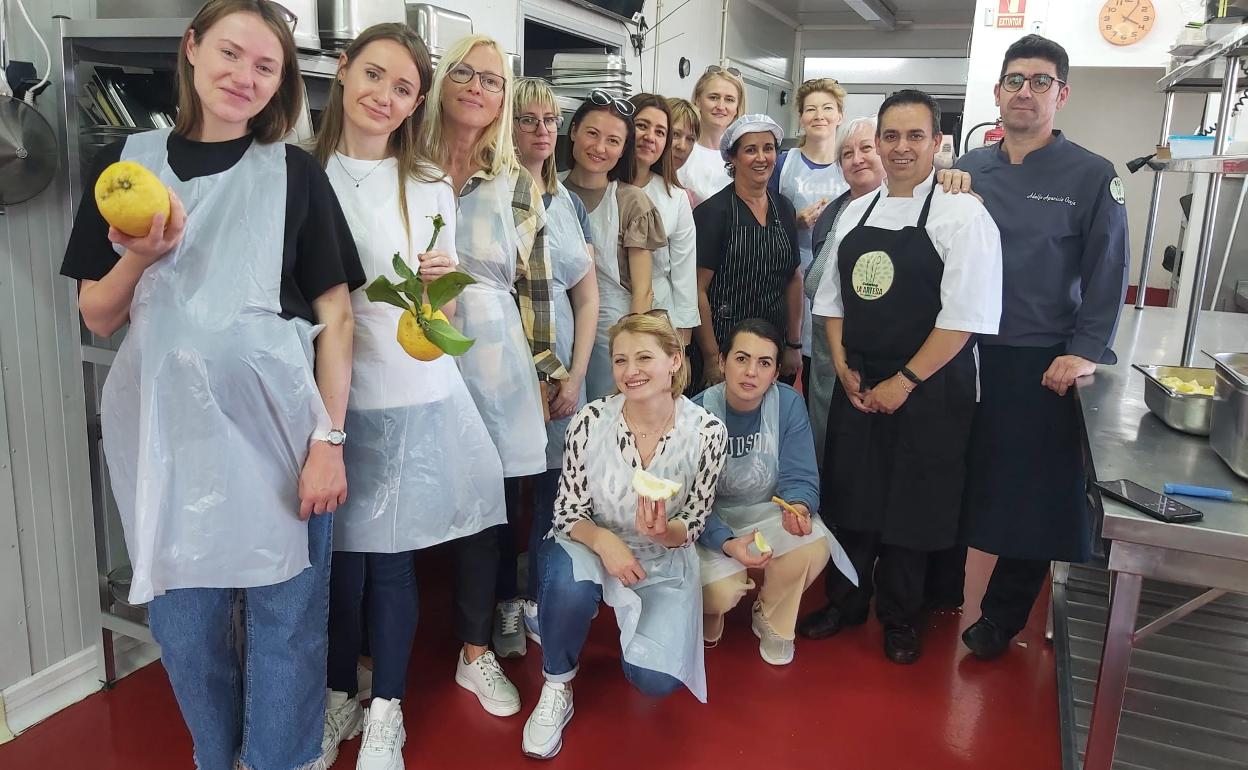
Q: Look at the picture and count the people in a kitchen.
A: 15